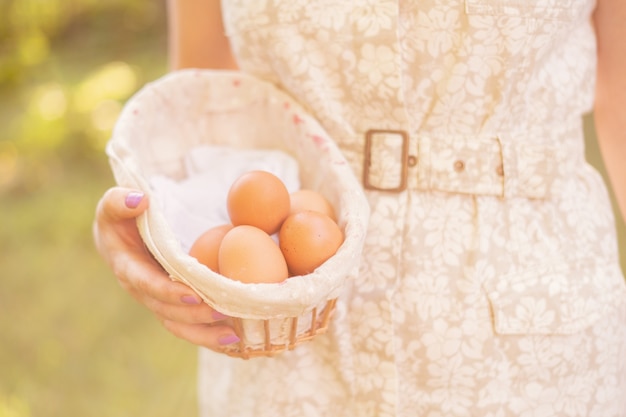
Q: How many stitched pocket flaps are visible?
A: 1